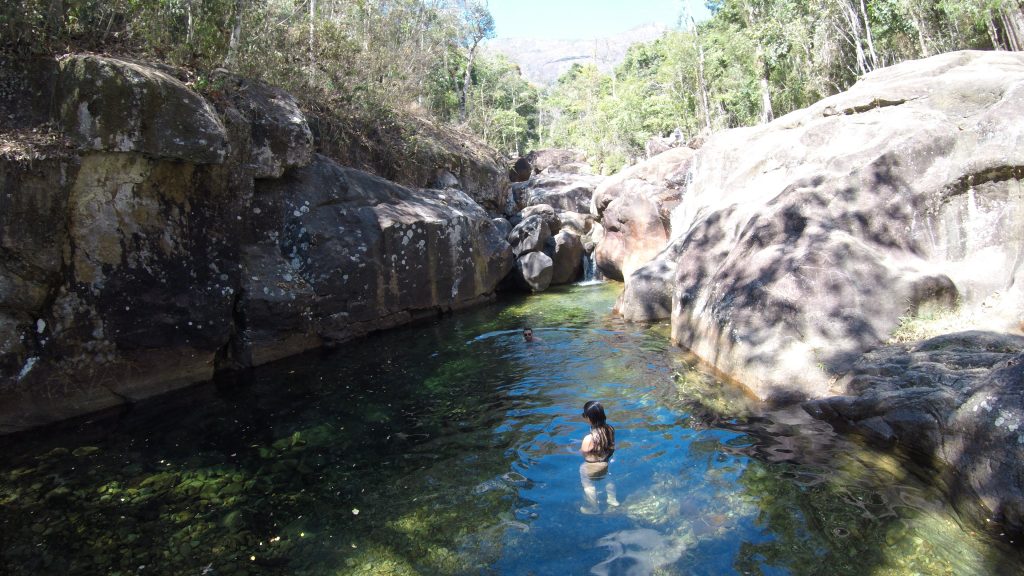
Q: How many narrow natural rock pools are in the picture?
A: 1